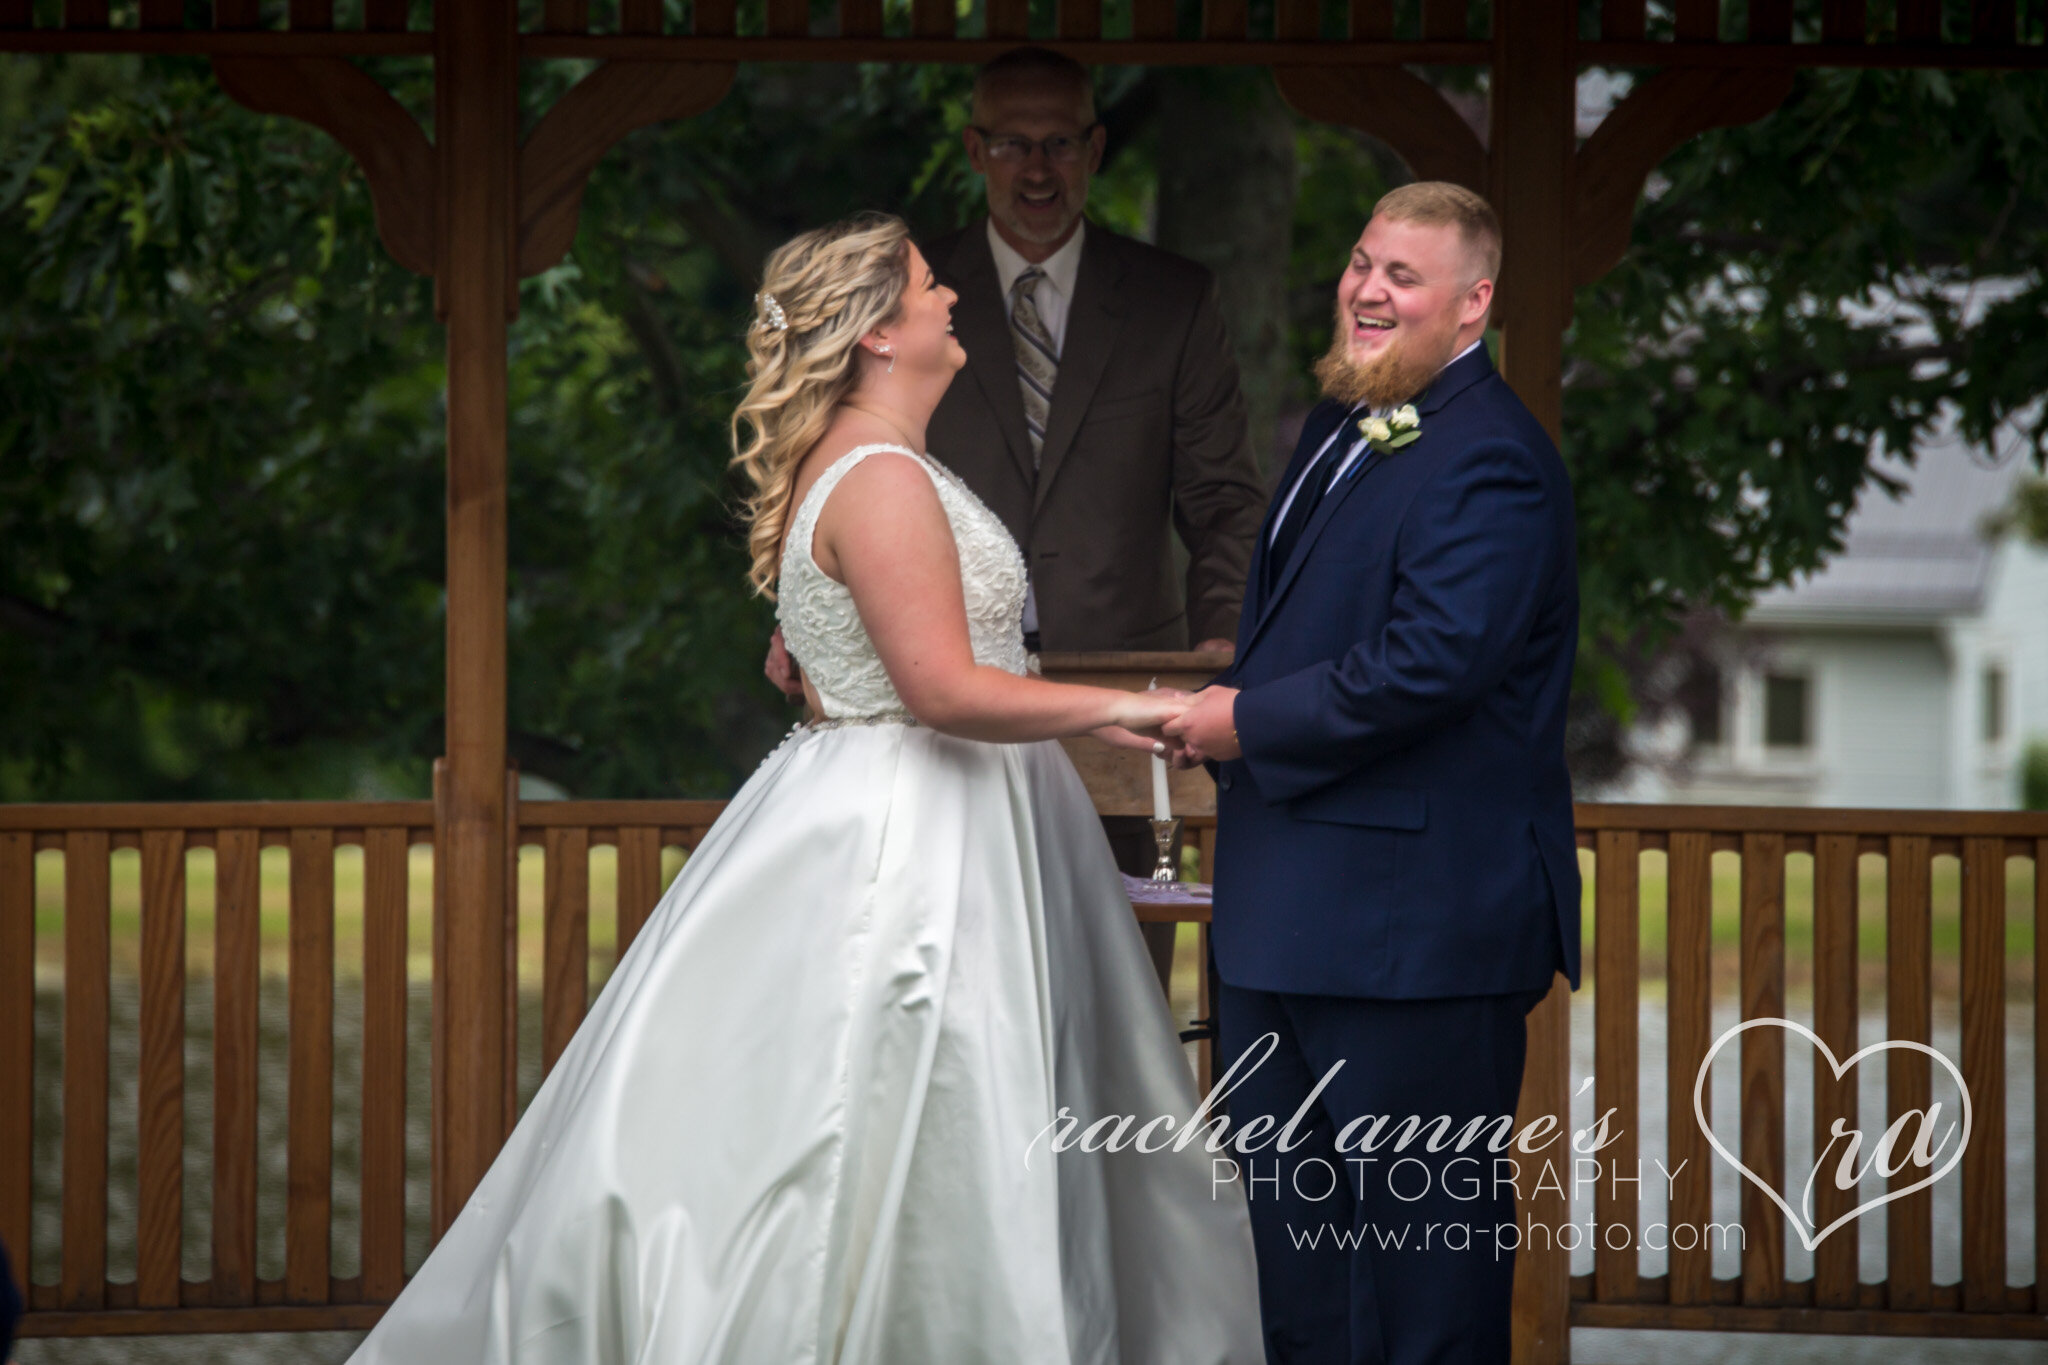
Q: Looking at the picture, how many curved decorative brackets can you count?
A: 4